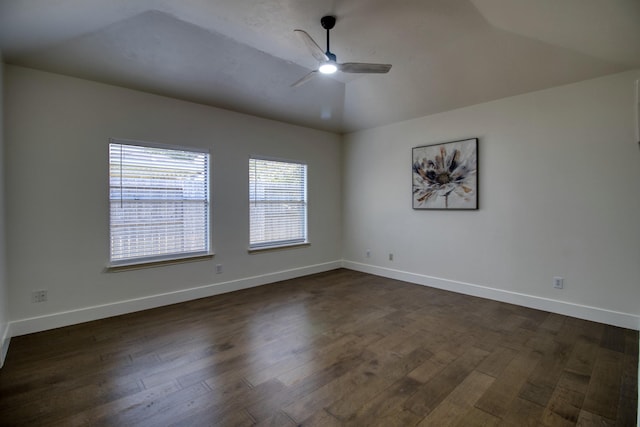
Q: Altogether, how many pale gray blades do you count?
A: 3